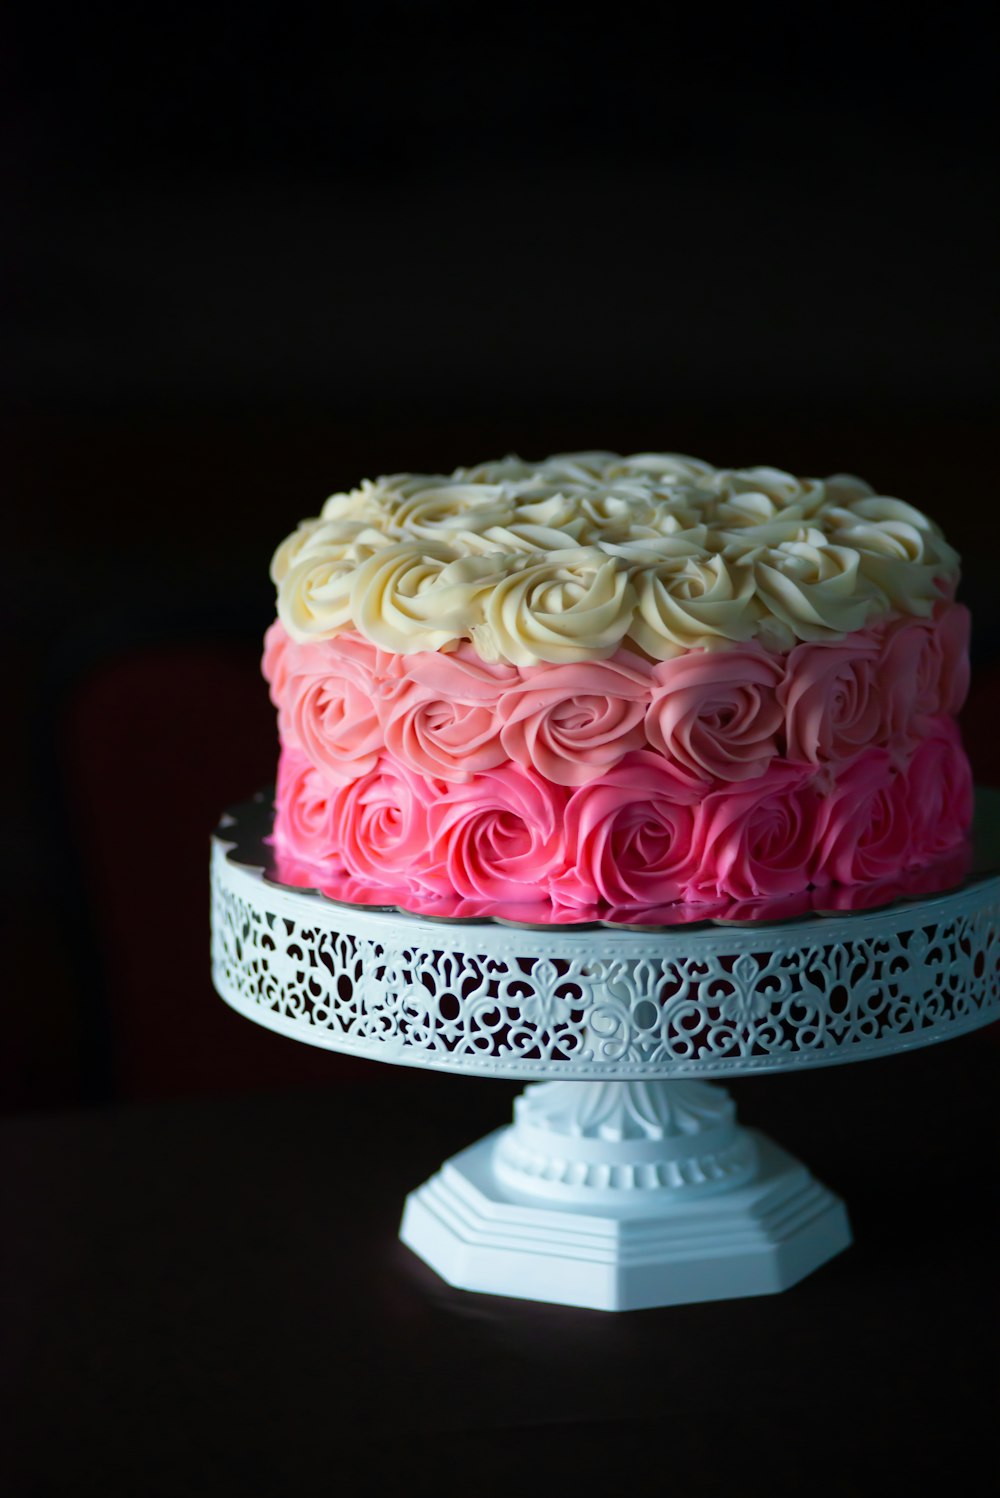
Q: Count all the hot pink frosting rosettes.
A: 7